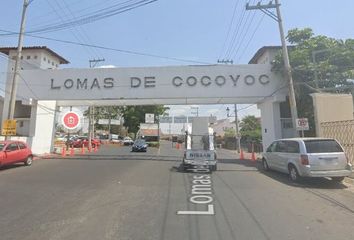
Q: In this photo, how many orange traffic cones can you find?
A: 7